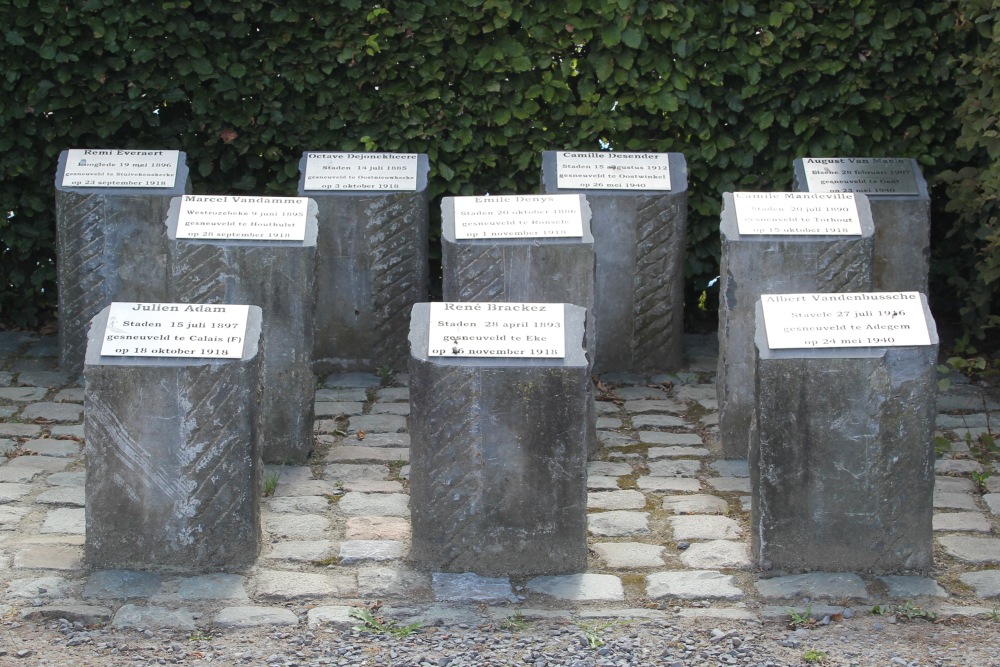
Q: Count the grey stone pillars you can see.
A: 10